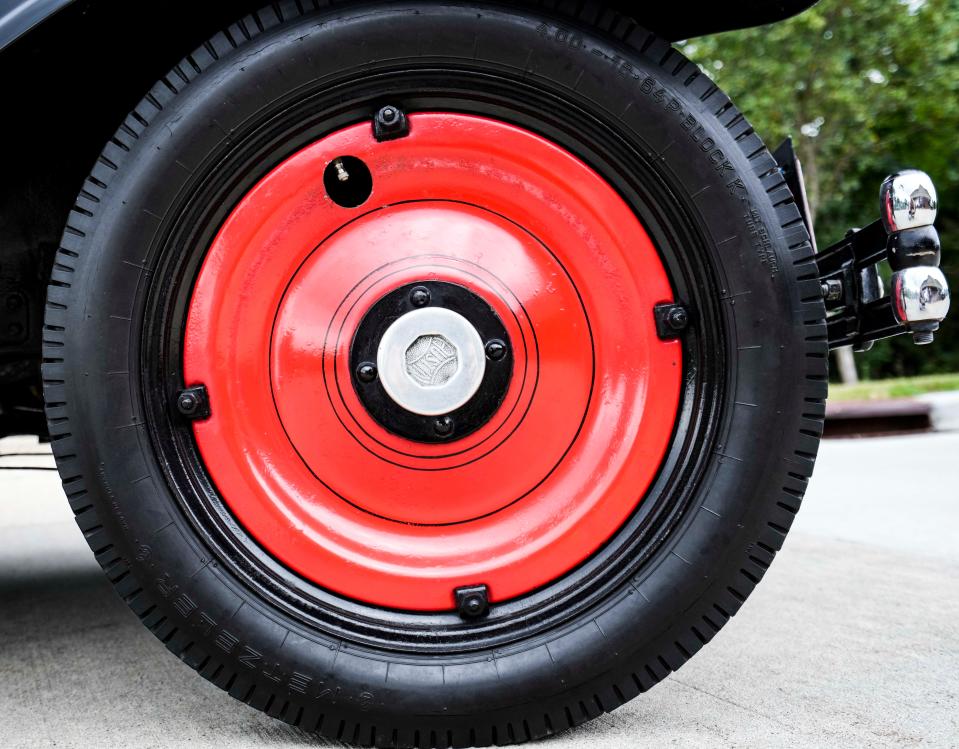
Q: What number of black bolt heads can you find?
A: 8